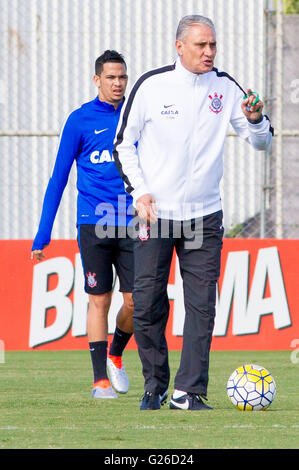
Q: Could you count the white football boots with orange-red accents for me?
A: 2